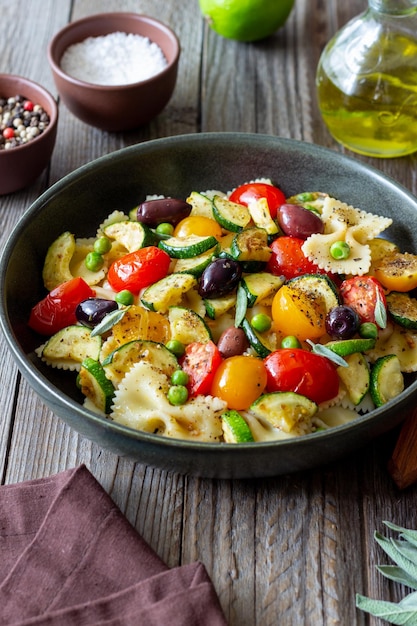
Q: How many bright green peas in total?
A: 11